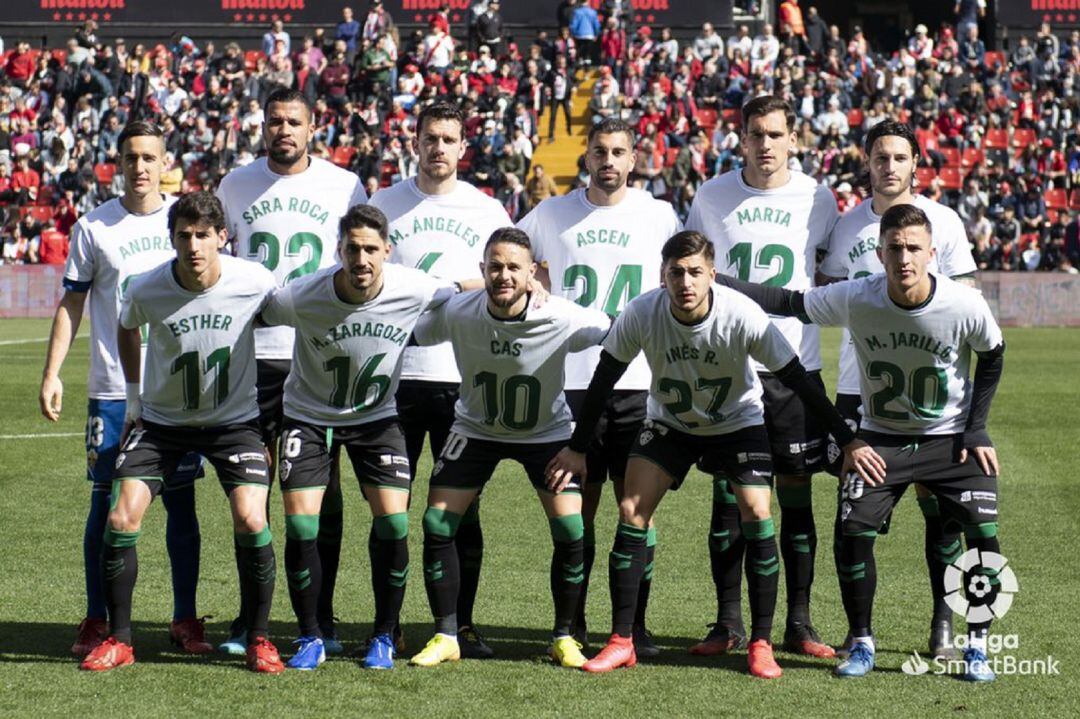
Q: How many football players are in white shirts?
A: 11